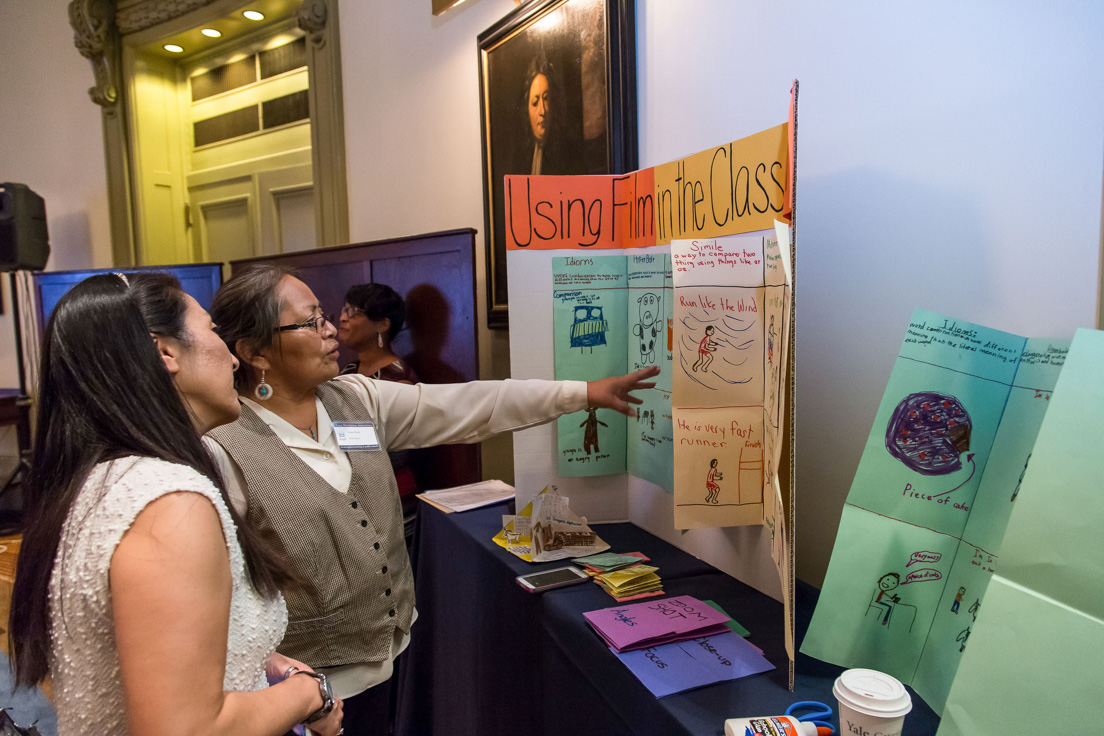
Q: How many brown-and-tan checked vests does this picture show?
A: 1